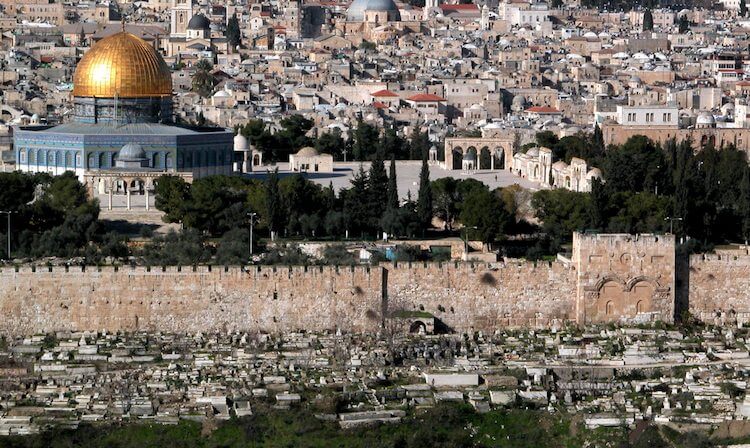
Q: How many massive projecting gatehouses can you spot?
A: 1